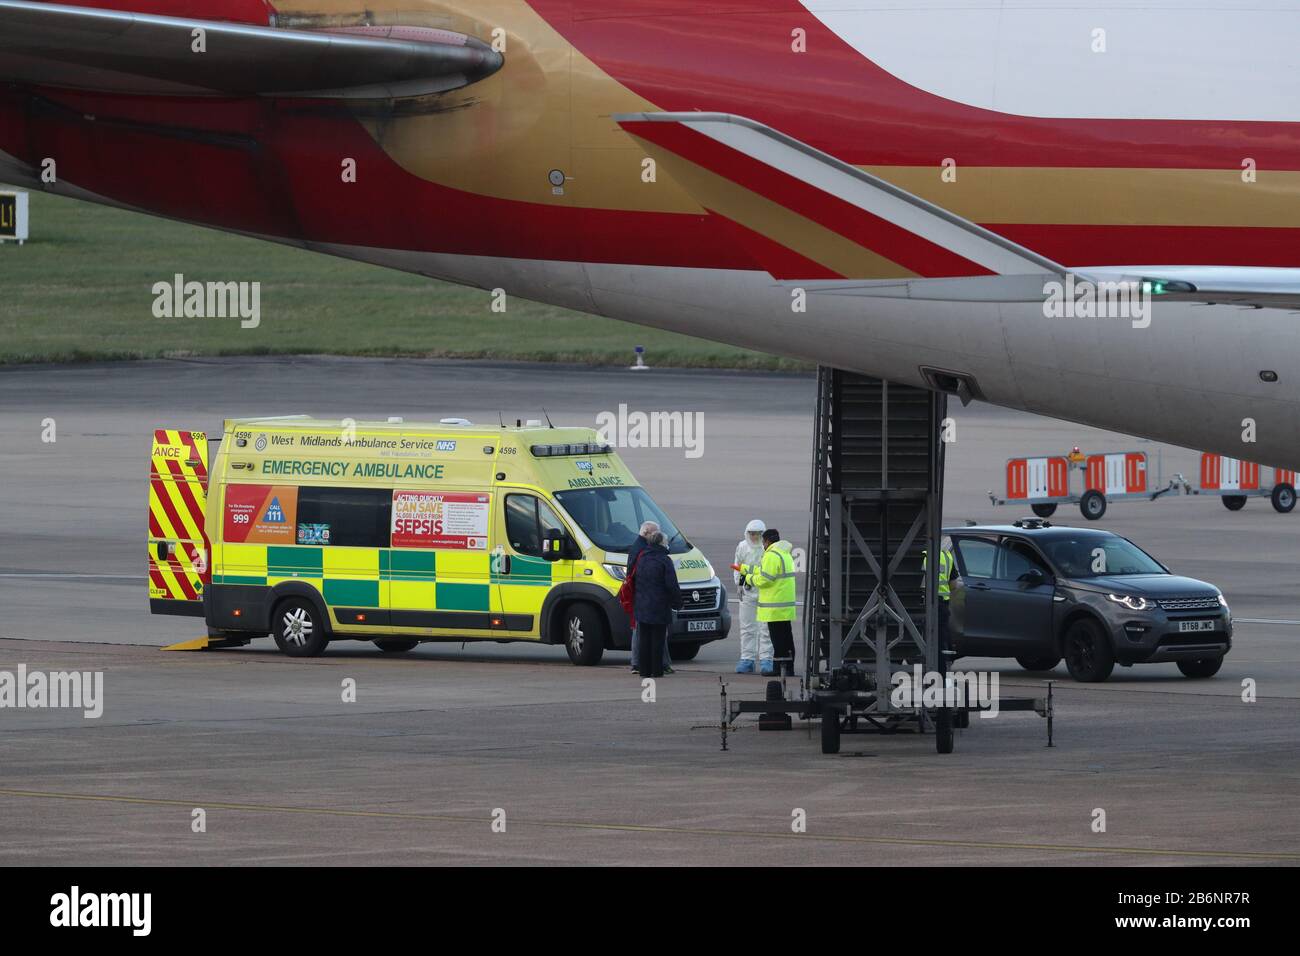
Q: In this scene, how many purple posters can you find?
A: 0